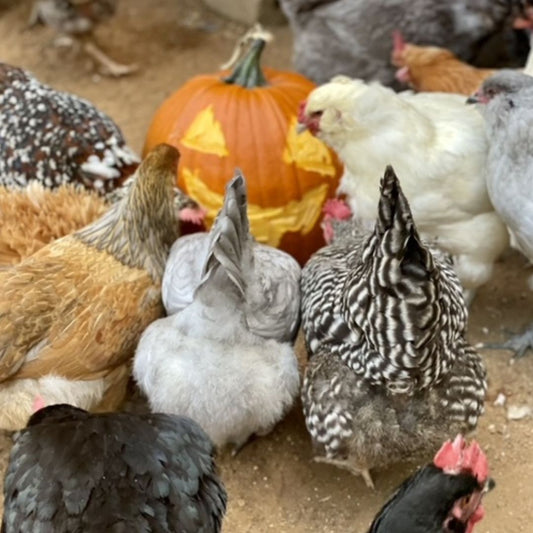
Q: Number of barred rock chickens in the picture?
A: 1